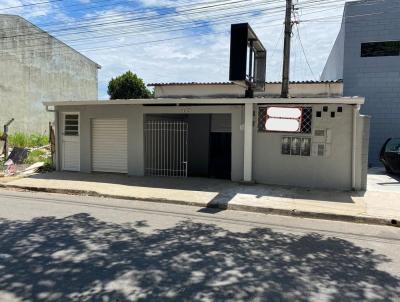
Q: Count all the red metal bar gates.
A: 0